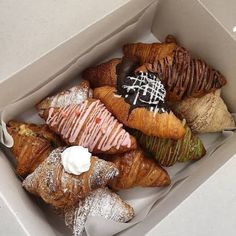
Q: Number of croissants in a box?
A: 12